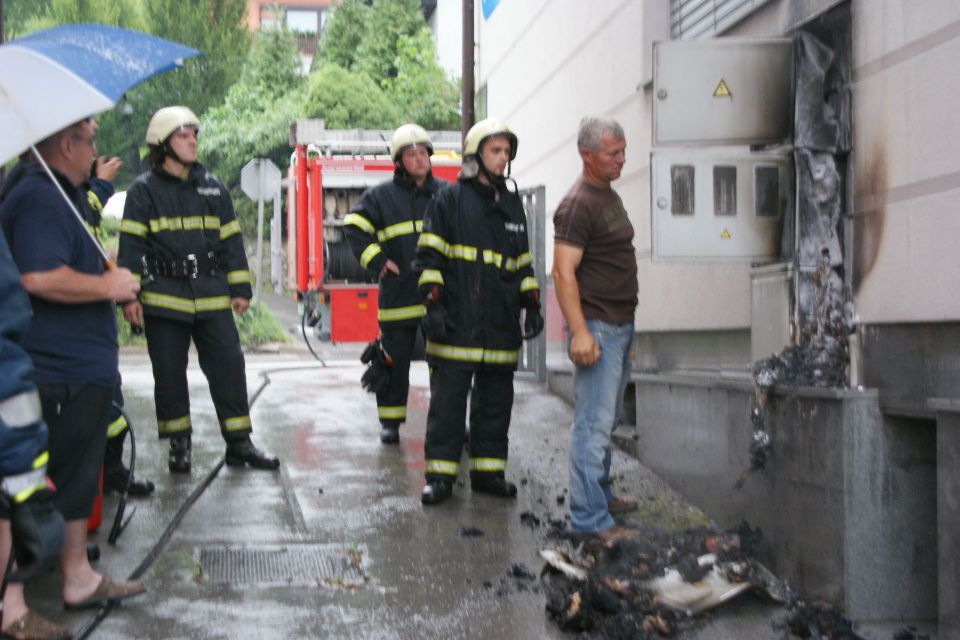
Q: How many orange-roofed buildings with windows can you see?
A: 1